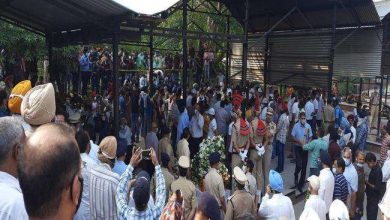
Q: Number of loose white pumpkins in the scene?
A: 0